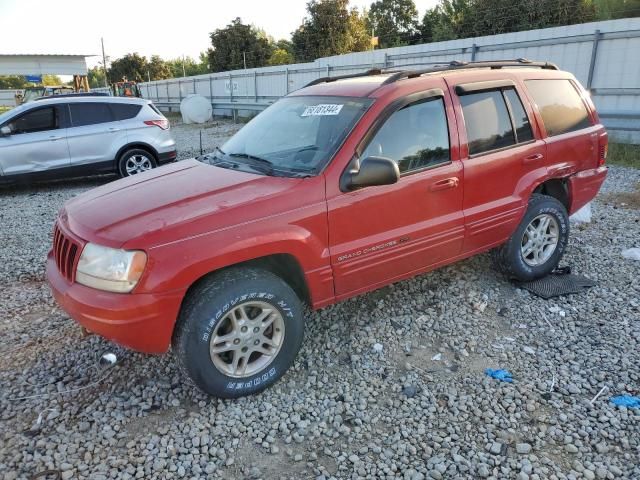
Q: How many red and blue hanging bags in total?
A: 0